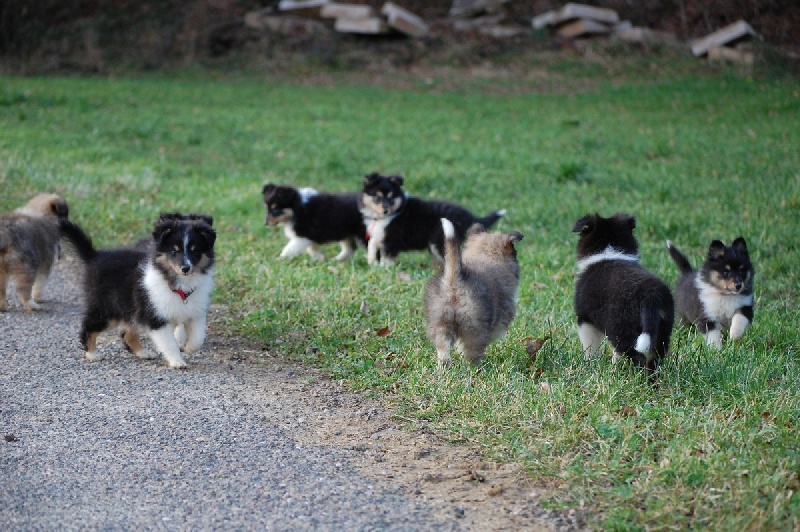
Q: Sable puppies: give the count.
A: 2